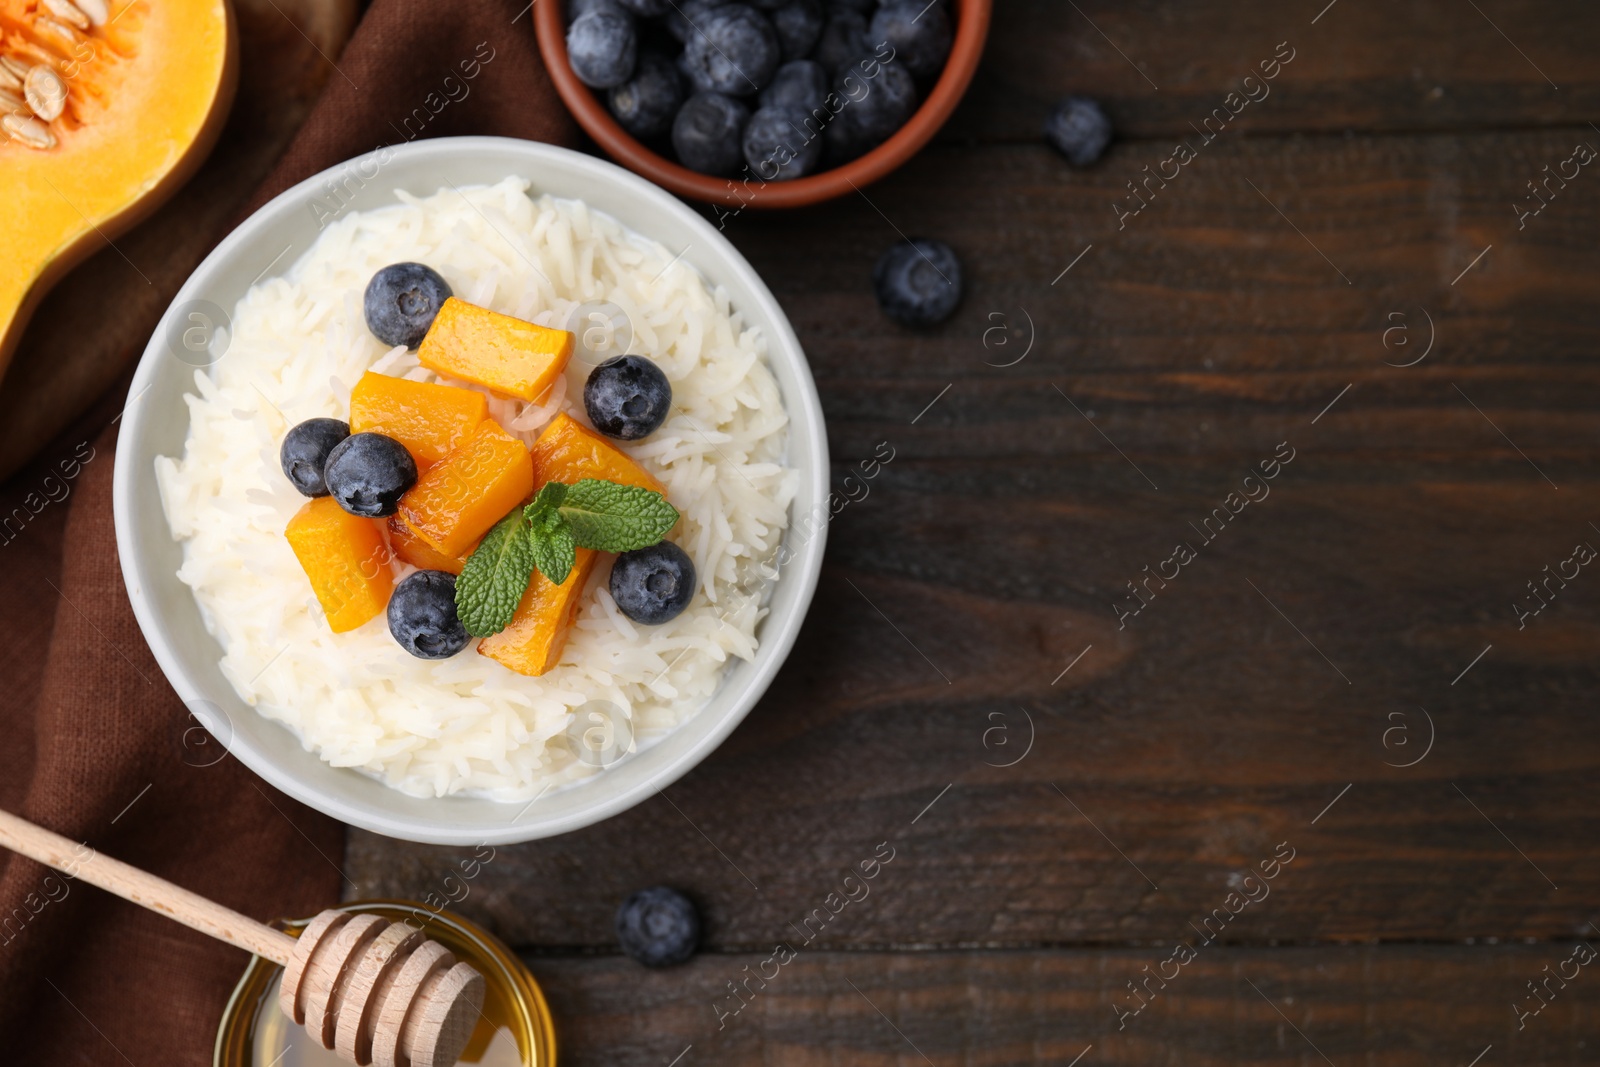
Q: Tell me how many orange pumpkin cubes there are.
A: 7